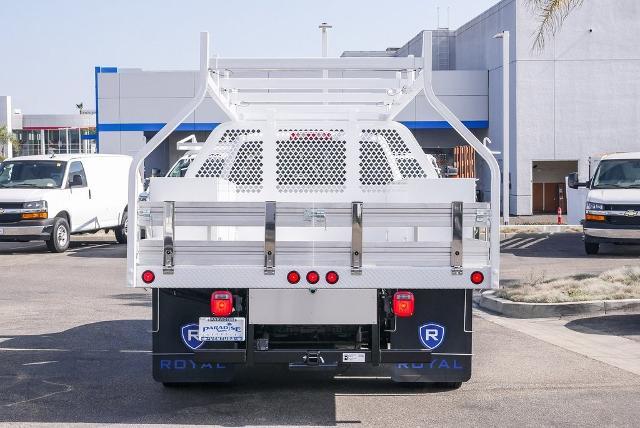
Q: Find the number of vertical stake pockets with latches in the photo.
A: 4